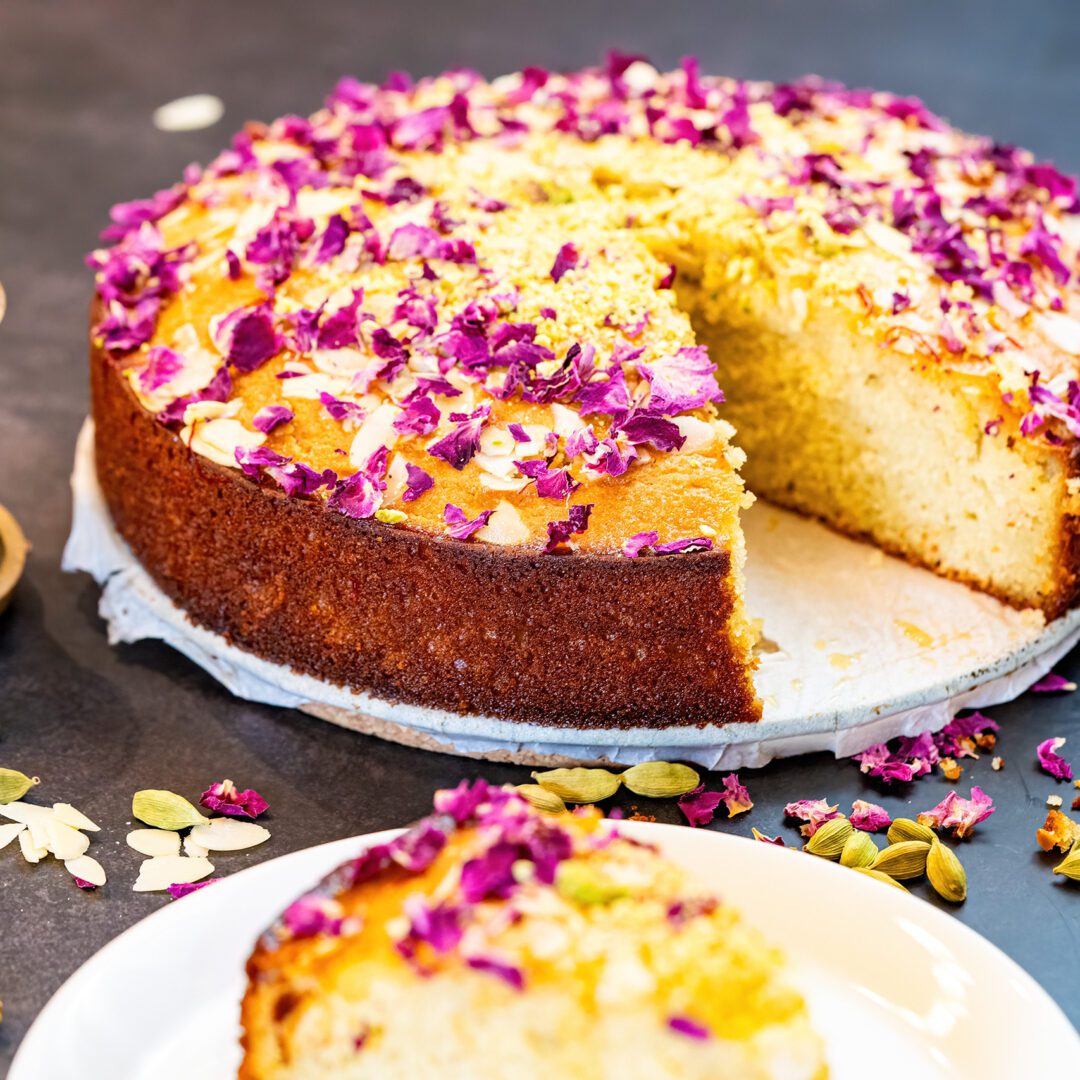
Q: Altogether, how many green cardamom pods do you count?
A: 12